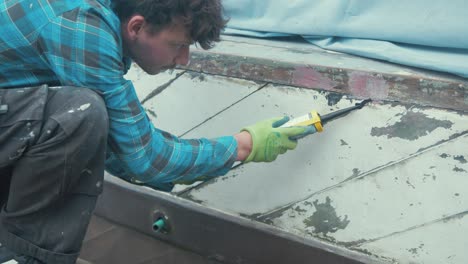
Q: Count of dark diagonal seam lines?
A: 5